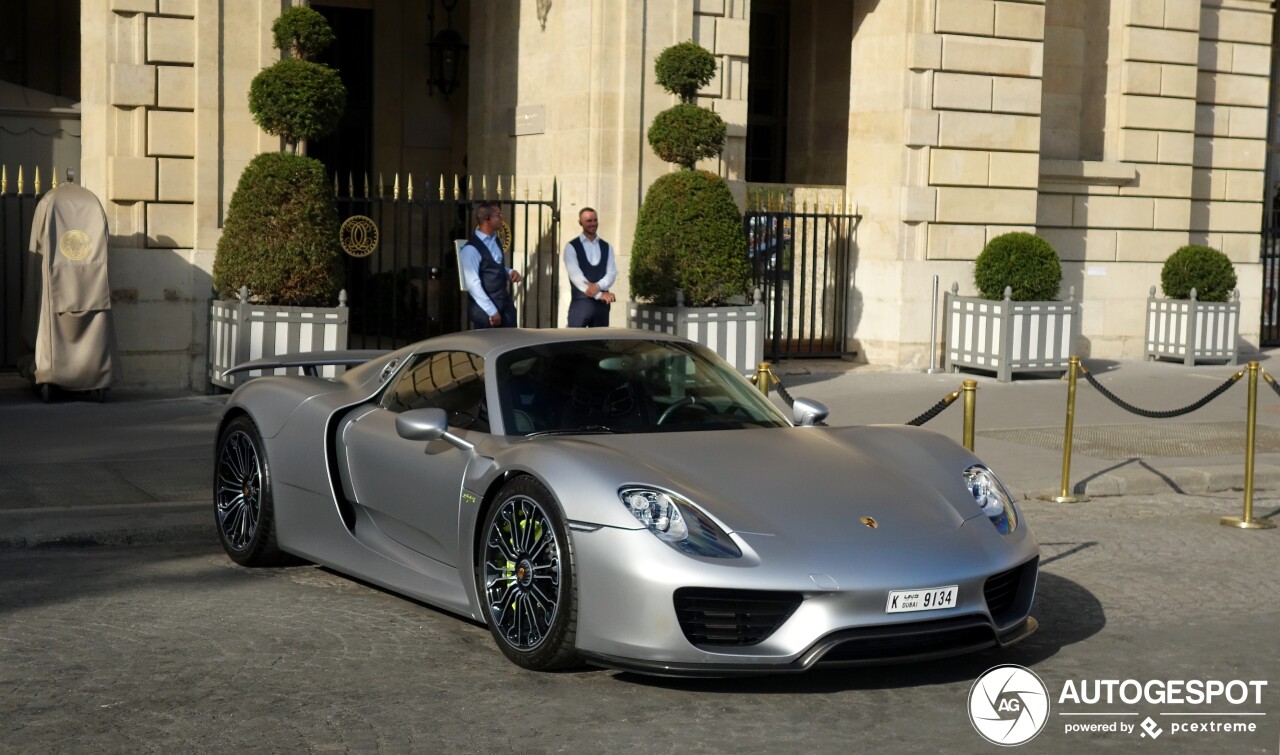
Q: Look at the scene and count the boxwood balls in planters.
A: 2